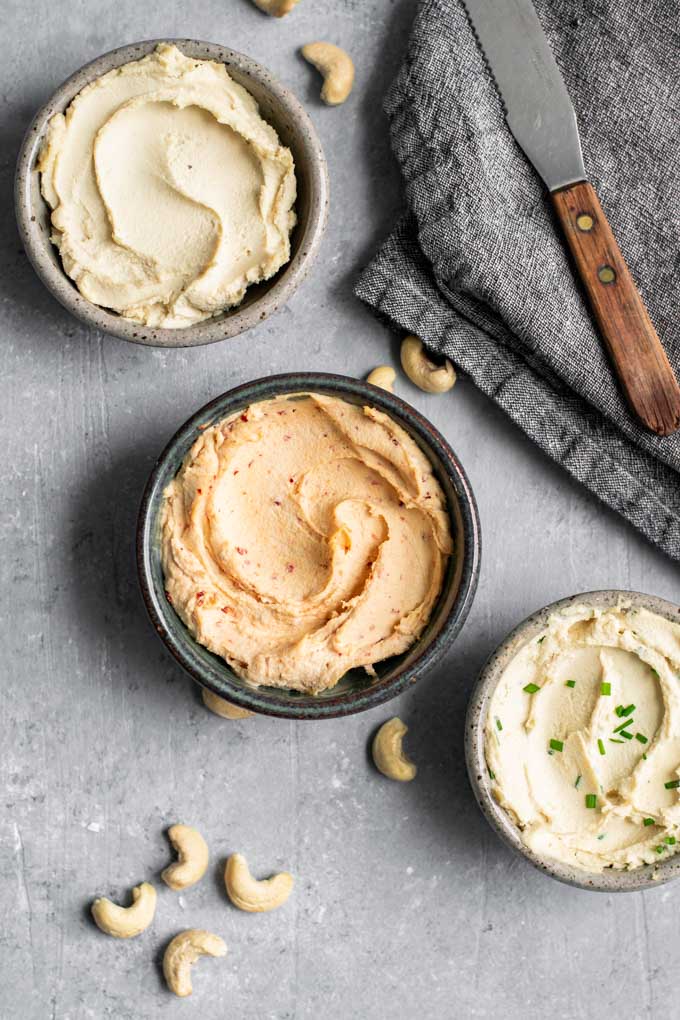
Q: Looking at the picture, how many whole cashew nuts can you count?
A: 7